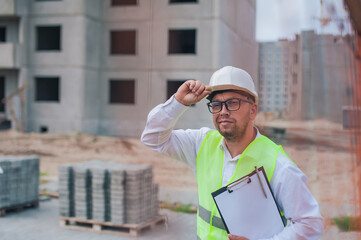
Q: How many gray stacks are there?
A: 2